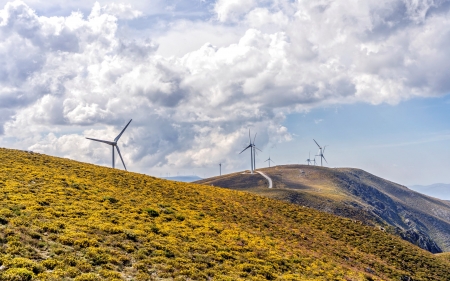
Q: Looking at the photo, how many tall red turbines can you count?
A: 0